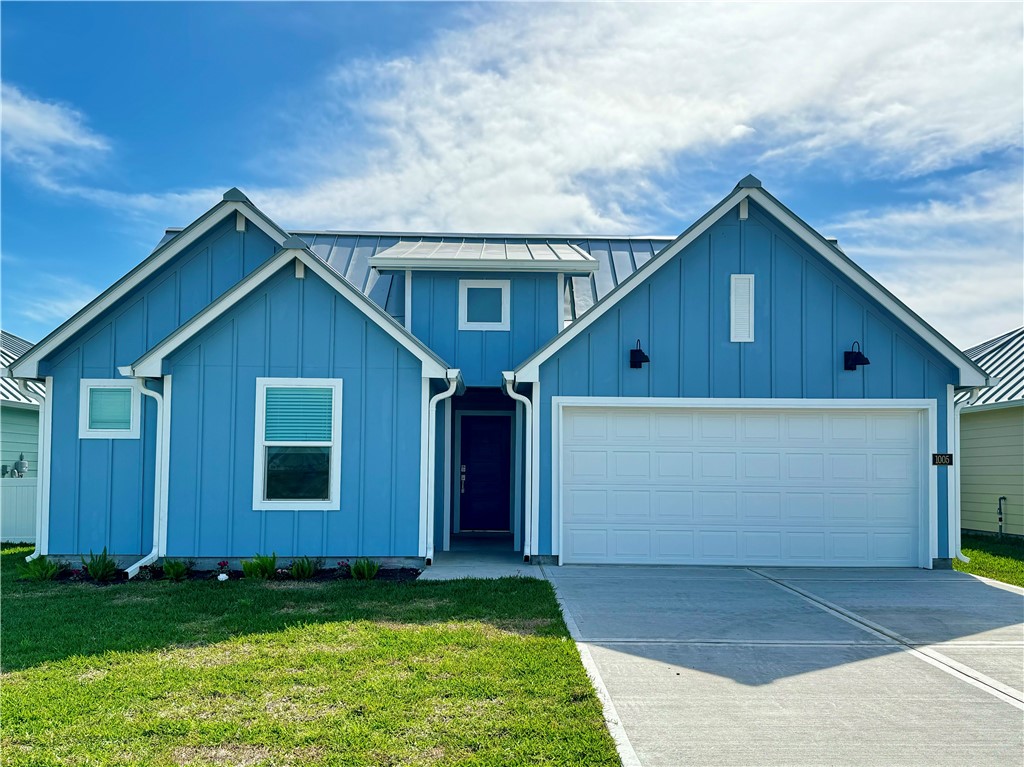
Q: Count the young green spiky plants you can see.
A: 6